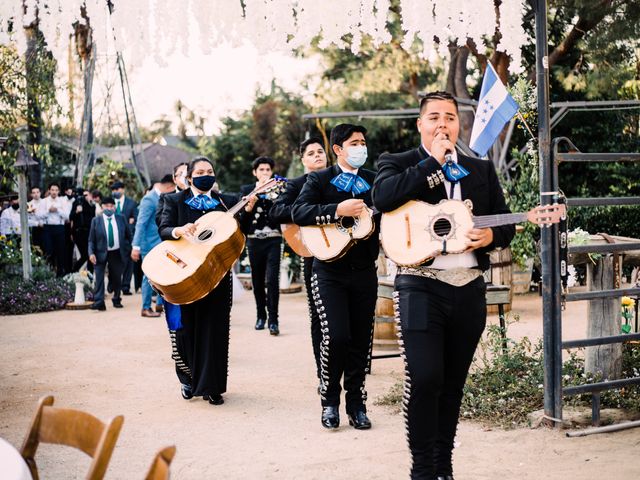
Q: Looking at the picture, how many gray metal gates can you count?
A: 1